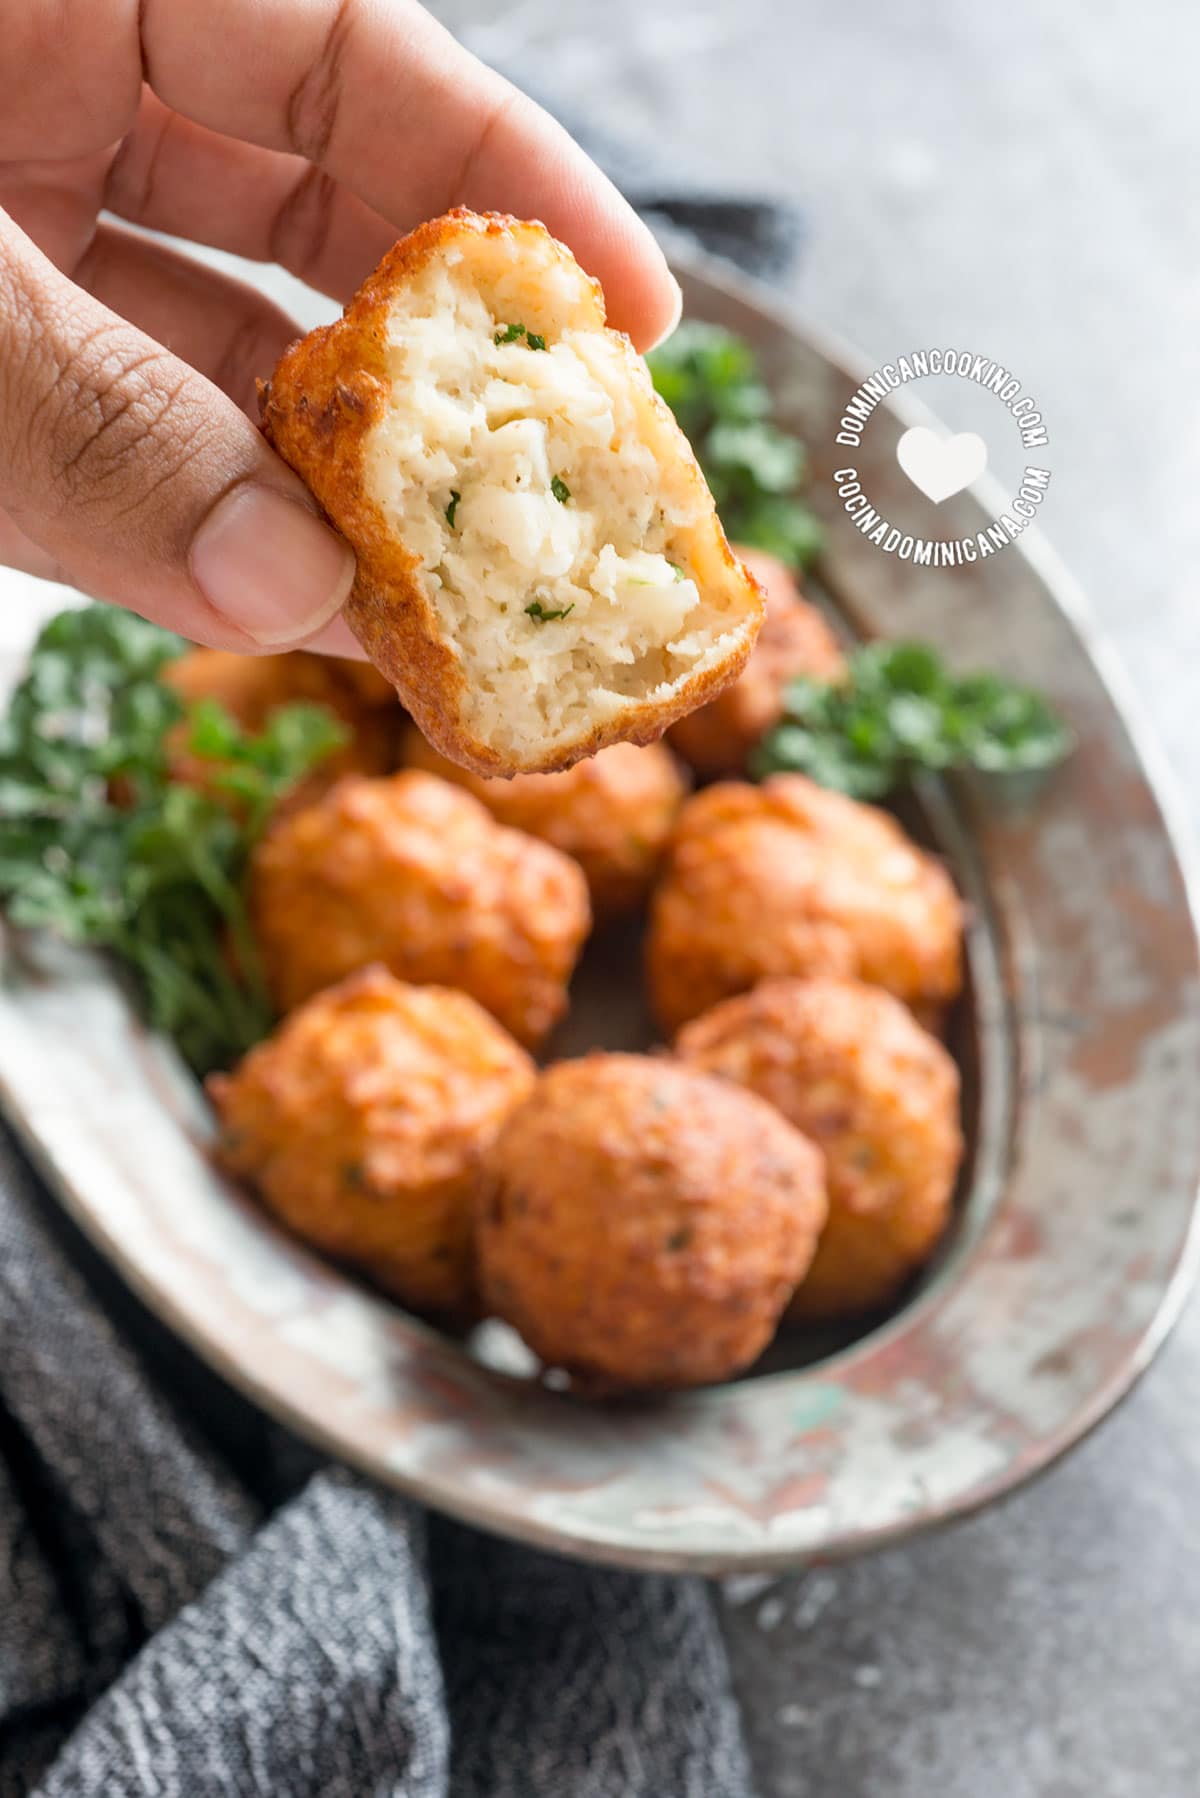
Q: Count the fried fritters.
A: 9